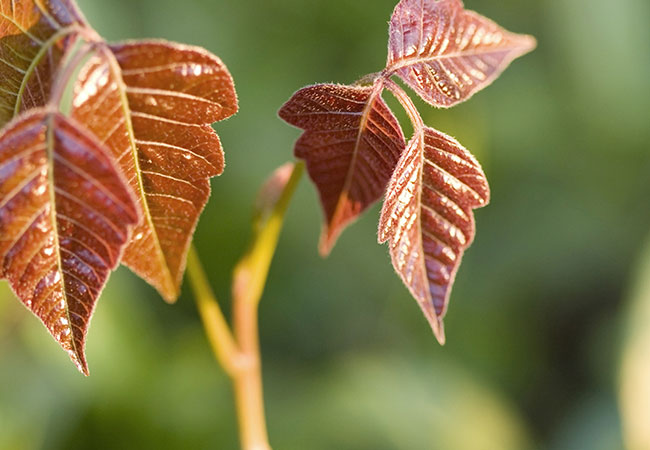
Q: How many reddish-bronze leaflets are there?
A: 6